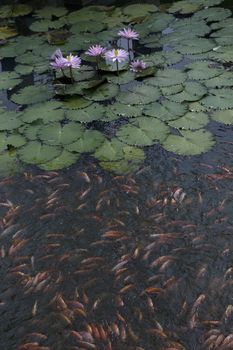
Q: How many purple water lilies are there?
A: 6